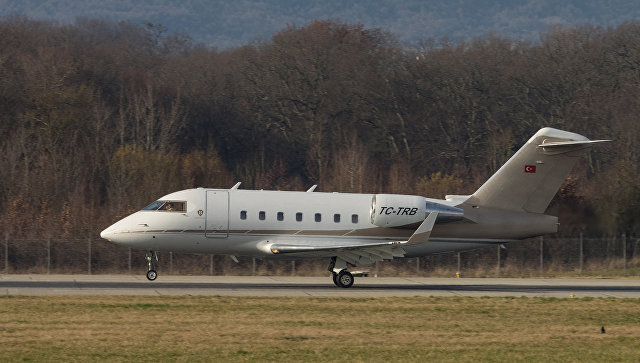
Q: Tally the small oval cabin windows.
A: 7